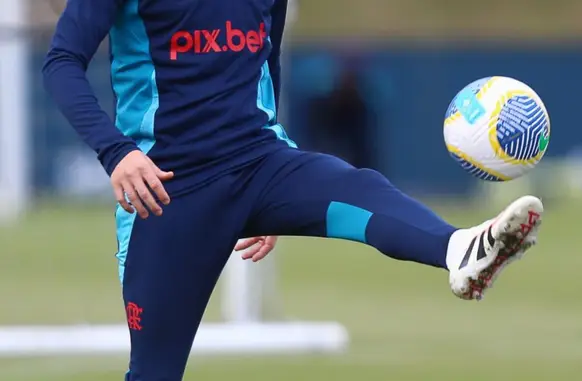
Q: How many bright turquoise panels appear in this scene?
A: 4